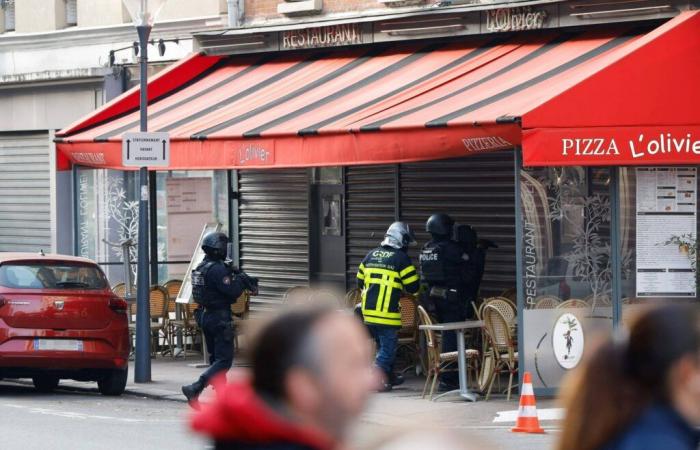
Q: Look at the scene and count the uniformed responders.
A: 4